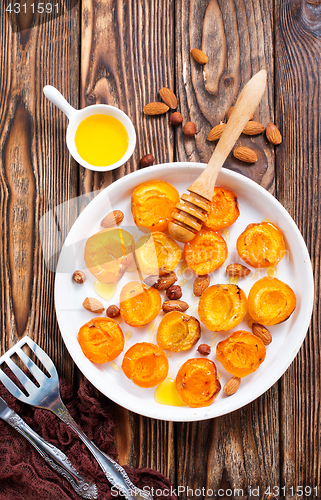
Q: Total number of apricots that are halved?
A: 14